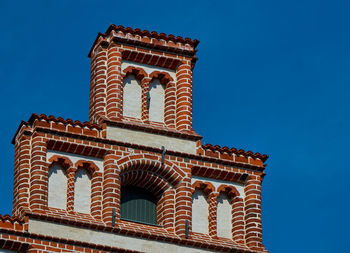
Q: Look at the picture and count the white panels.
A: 6